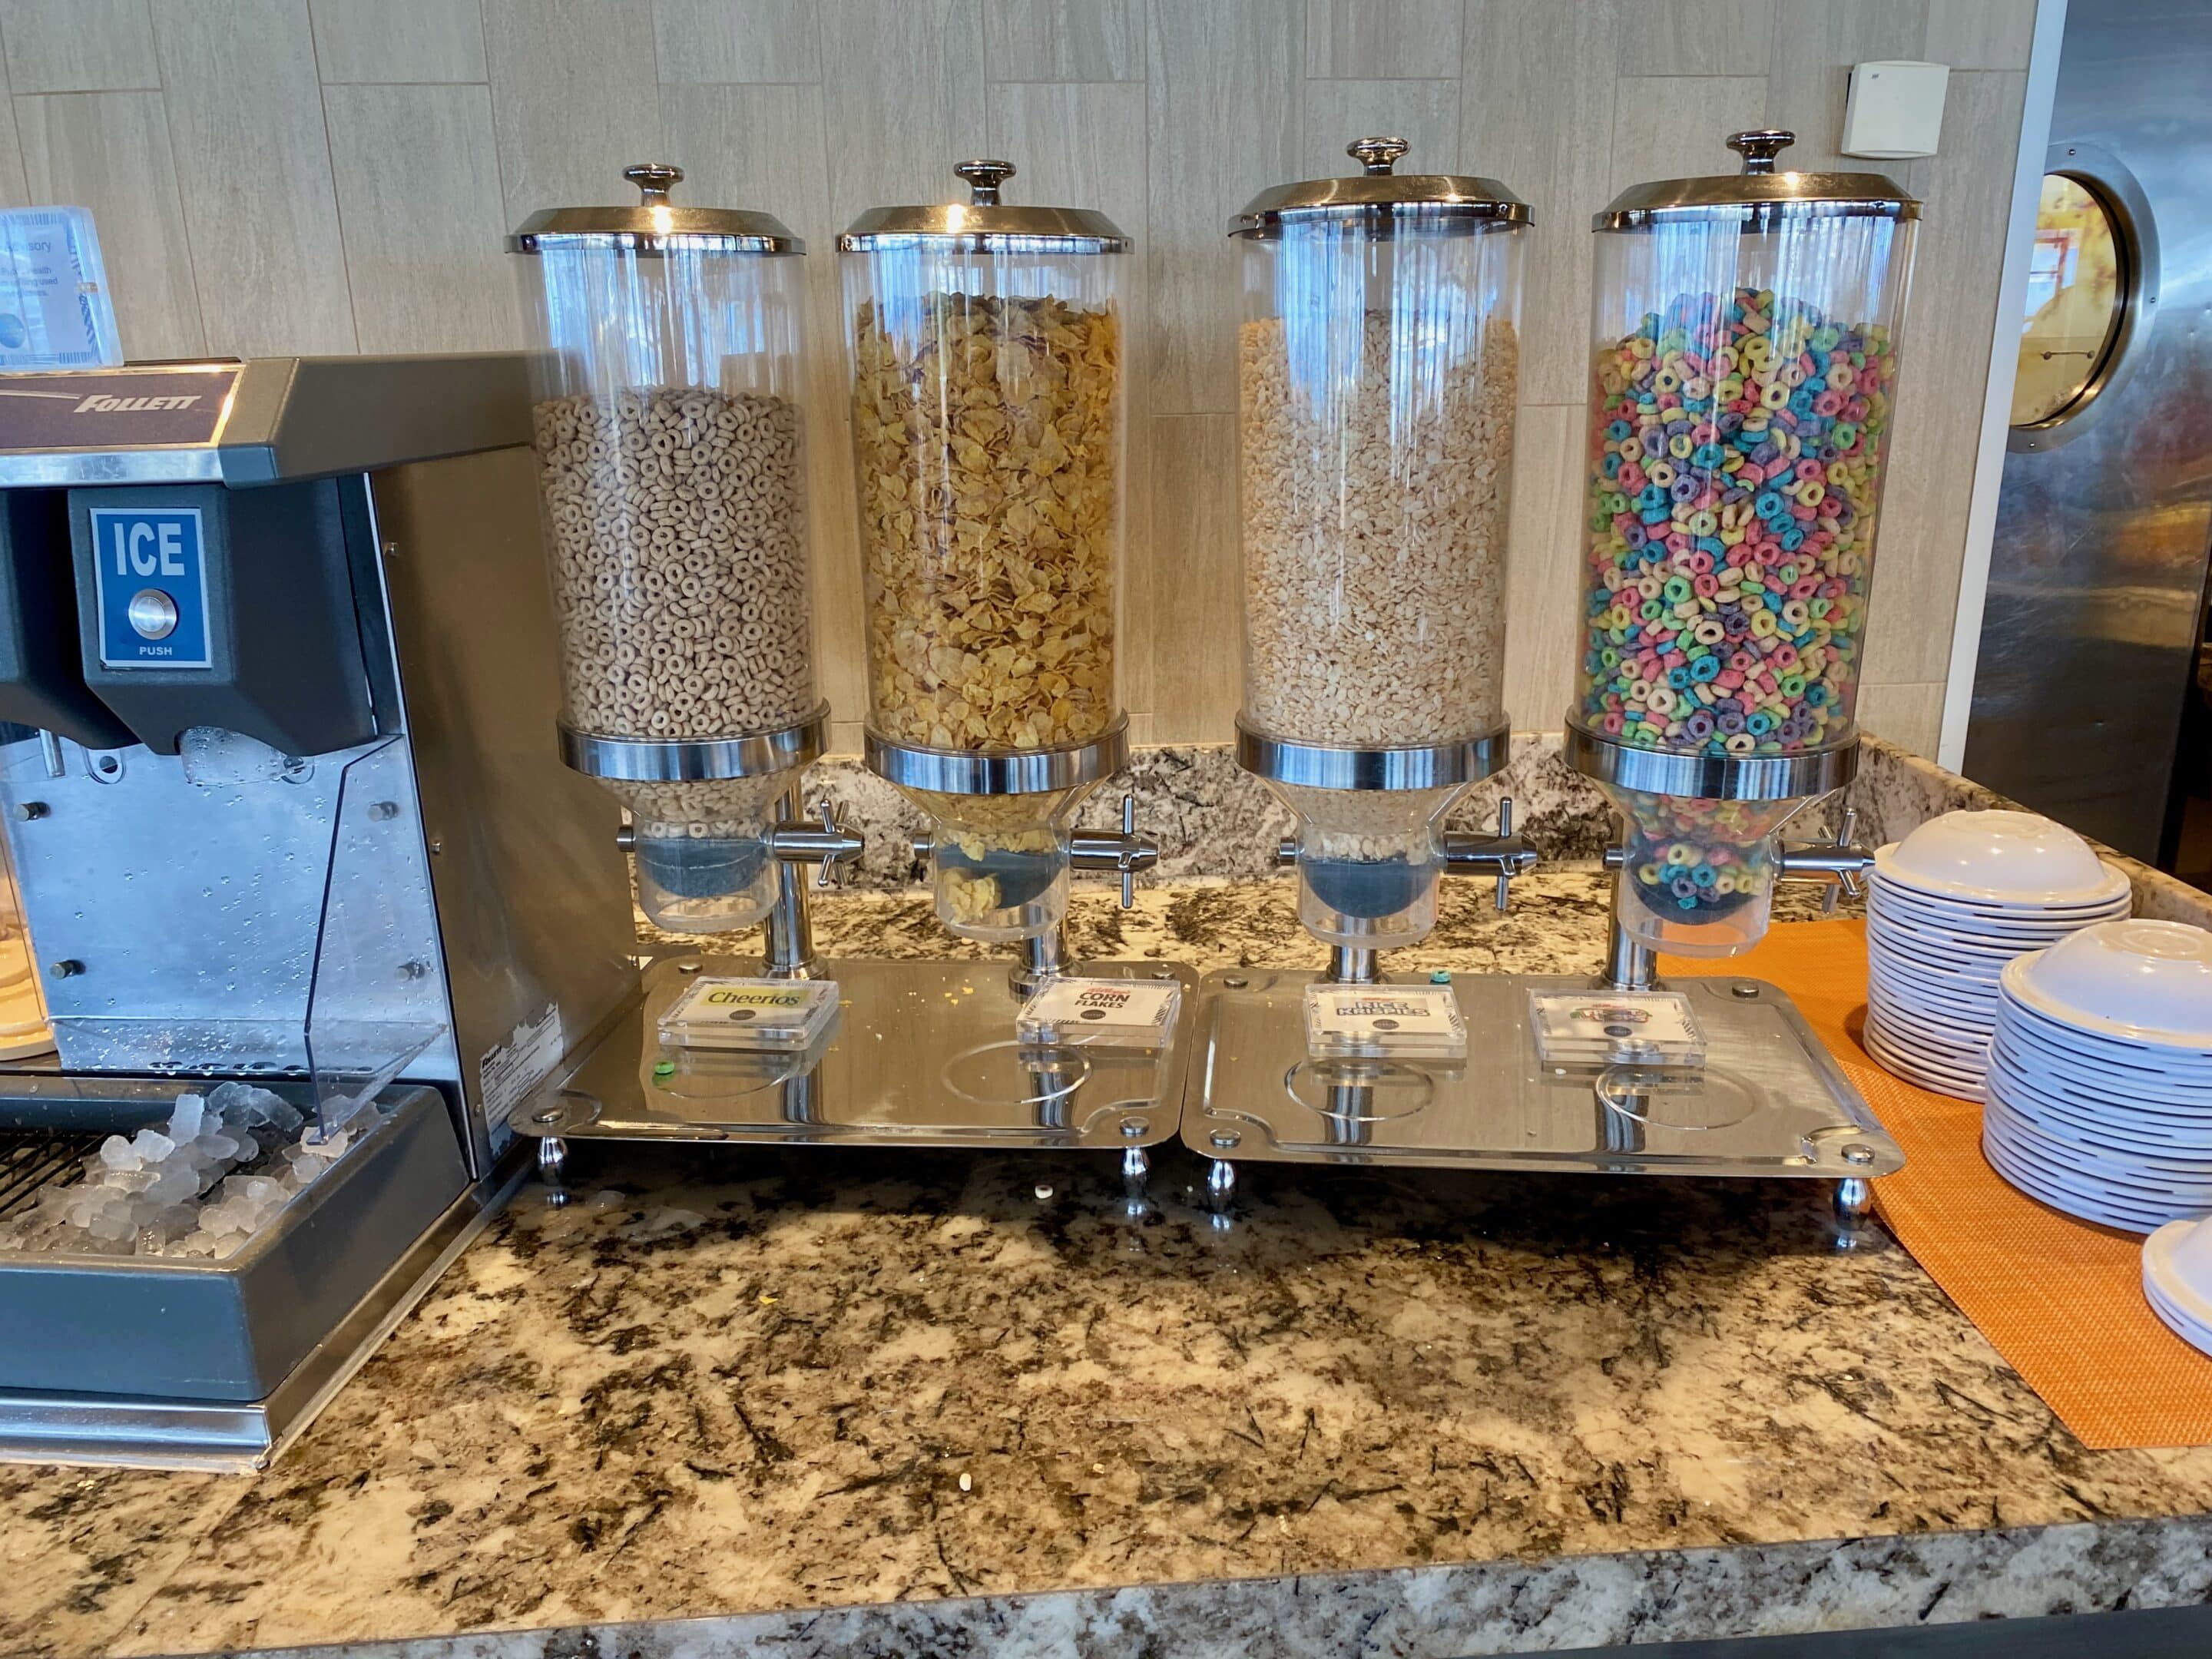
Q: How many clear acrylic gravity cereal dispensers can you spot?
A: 4